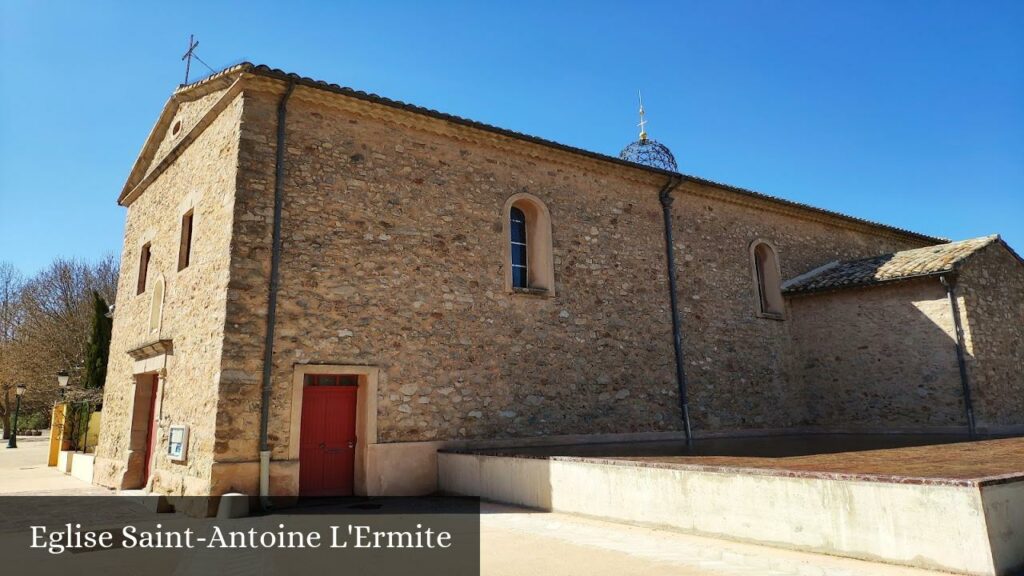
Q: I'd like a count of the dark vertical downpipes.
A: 3